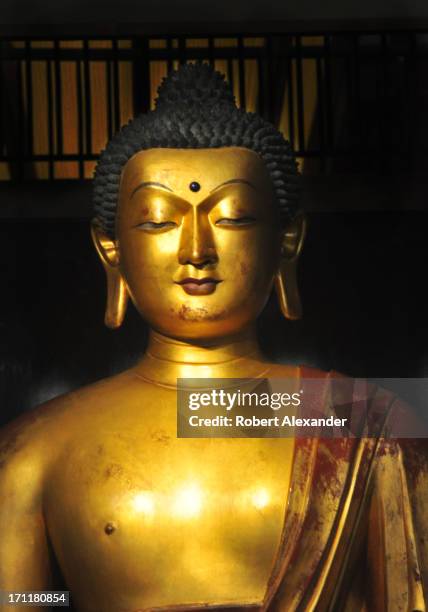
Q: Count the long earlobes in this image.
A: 2